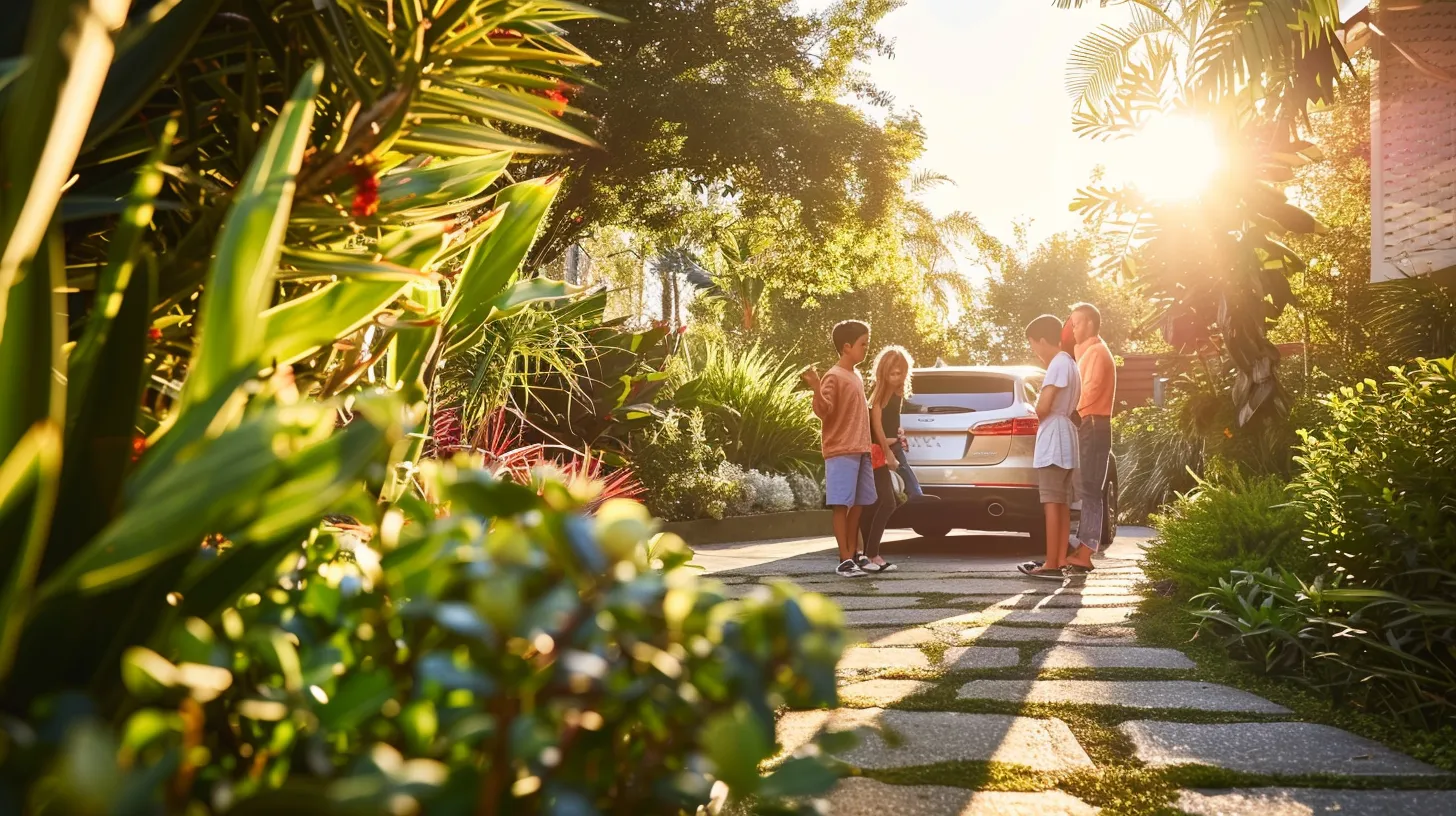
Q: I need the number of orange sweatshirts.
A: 2